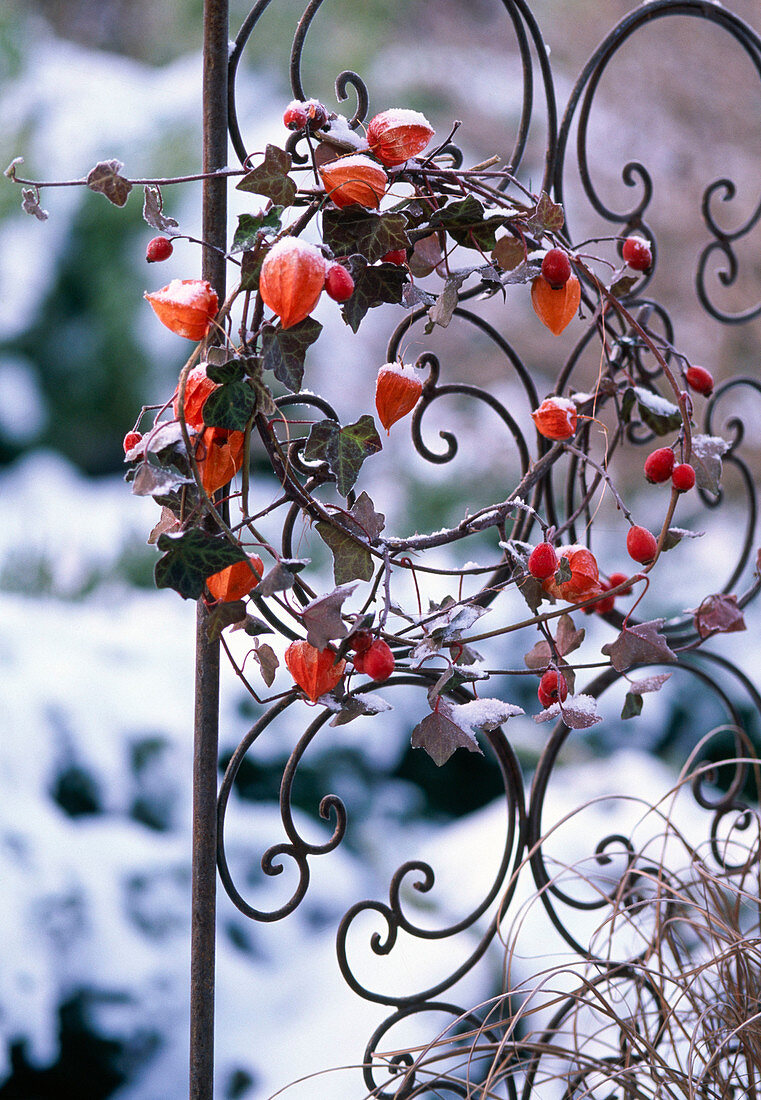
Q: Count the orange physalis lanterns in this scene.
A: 12